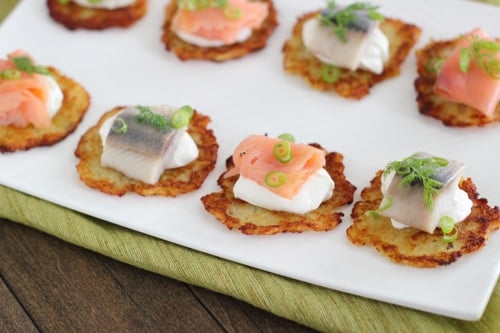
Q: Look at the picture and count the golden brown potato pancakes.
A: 8